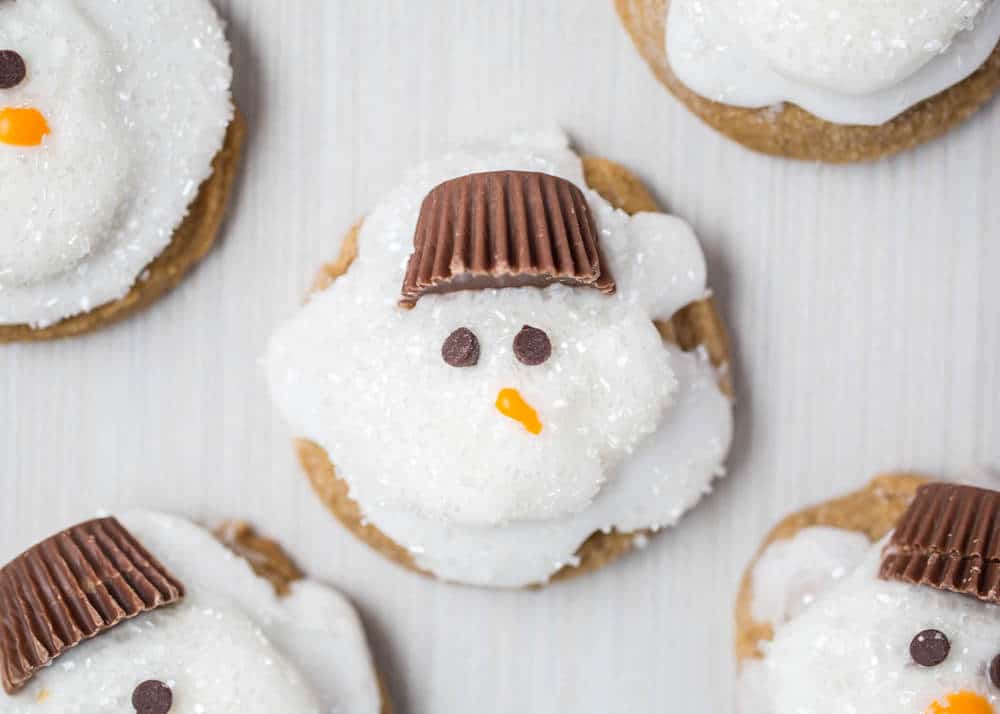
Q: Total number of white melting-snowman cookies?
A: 5